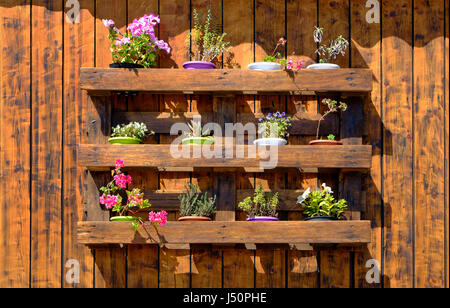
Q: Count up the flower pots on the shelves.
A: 12